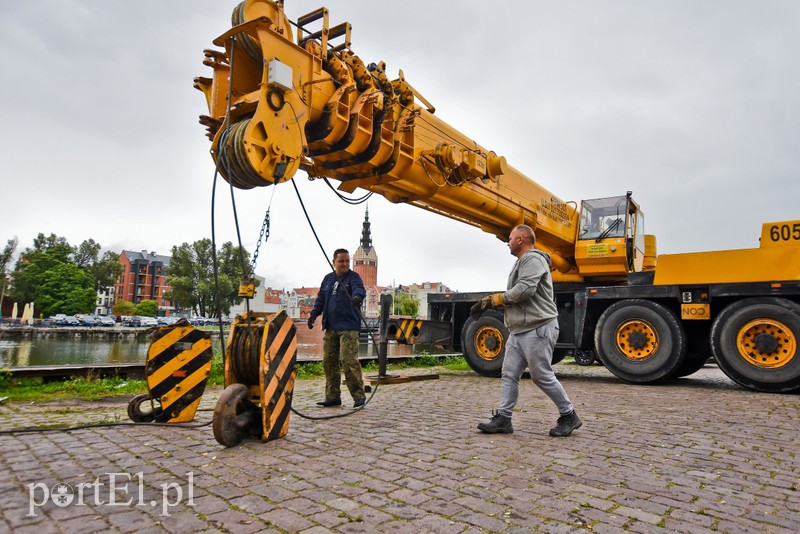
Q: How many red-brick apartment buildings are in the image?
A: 1